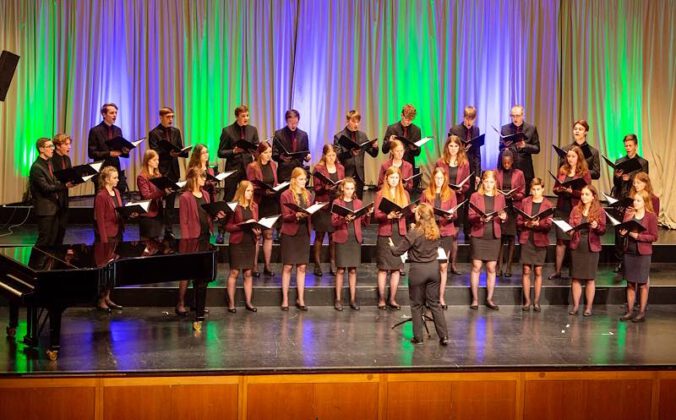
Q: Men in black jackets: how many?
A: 12